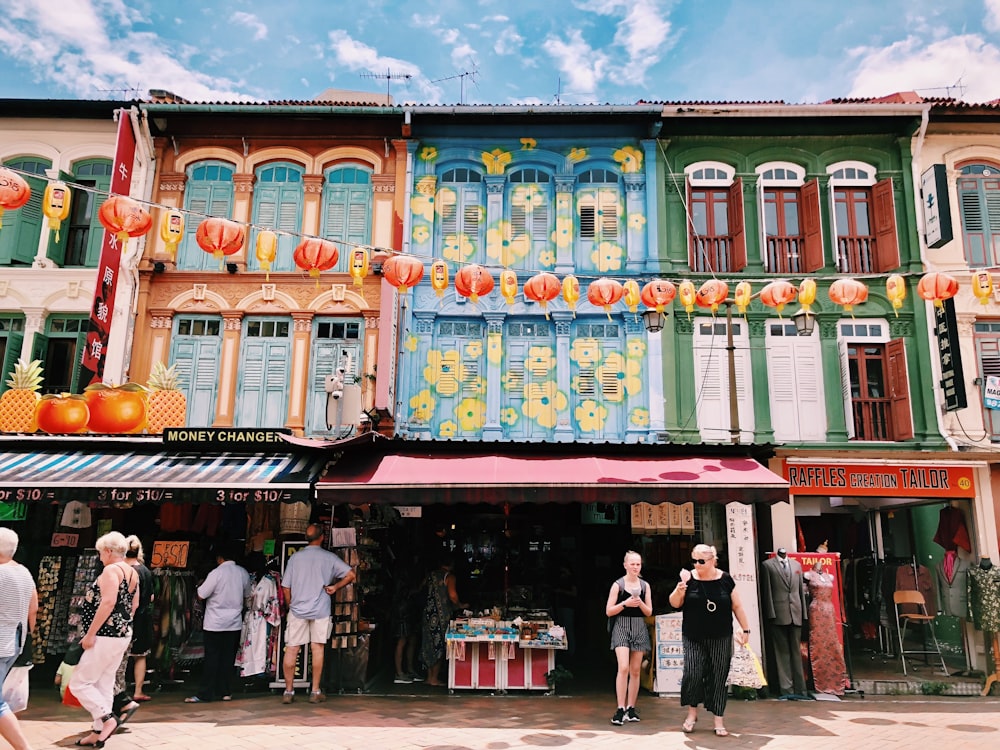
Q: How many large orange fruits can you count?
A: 2